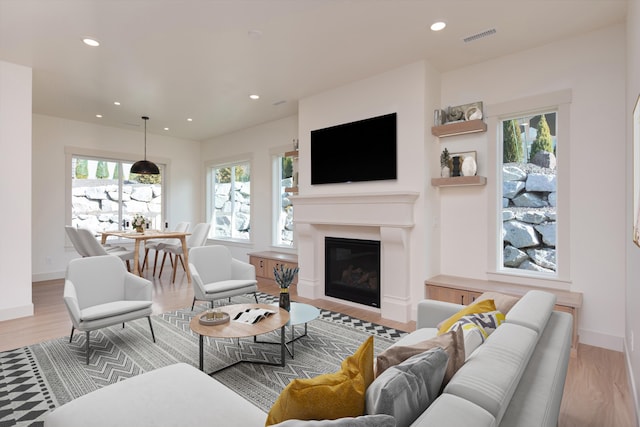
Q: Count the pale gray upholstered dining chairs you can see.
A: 4